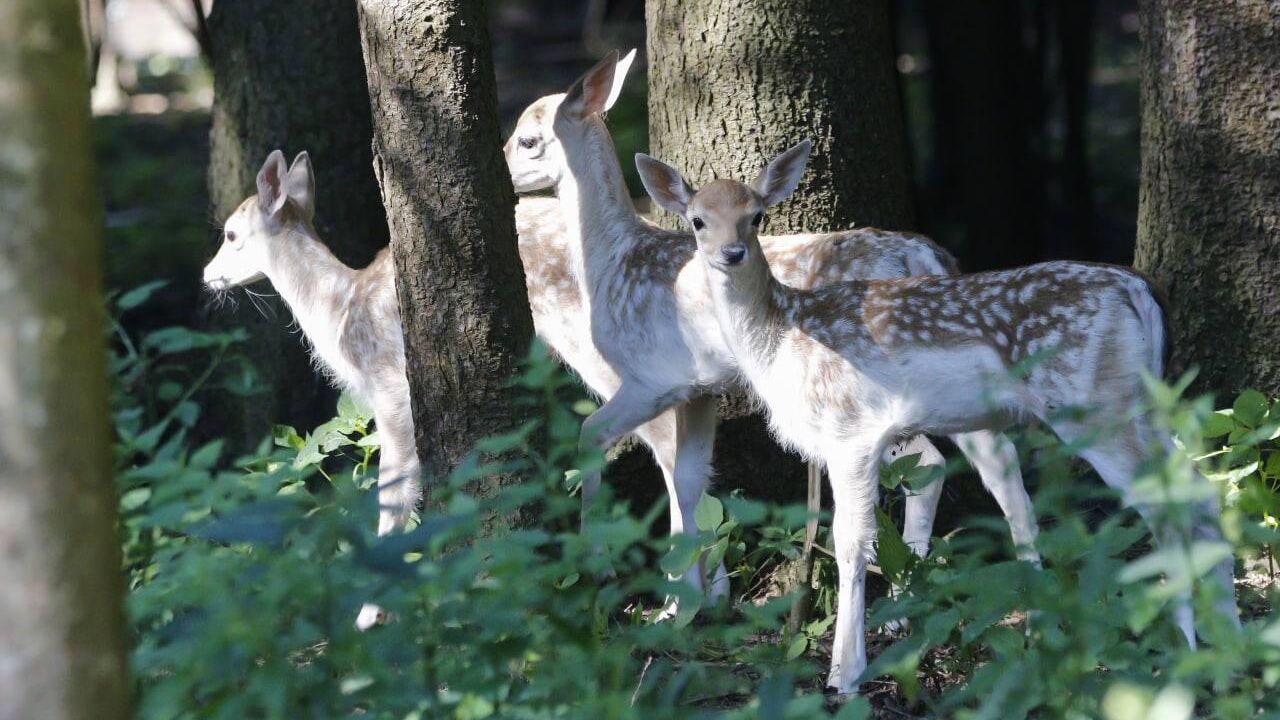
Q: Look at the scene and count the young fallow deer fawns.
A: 3